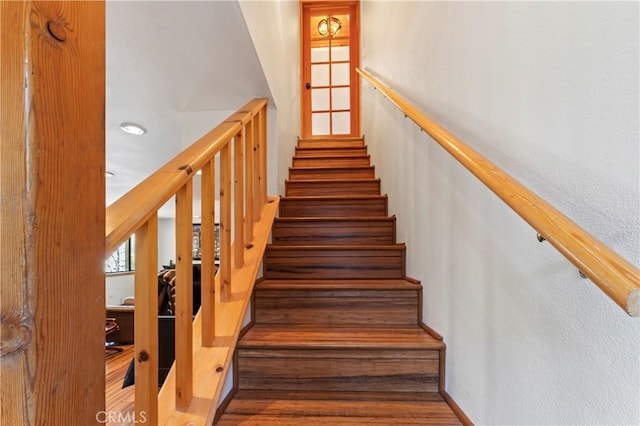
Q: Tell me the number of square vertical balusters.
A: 8